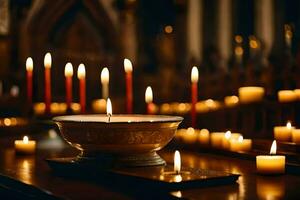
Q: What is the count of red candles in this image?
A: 7